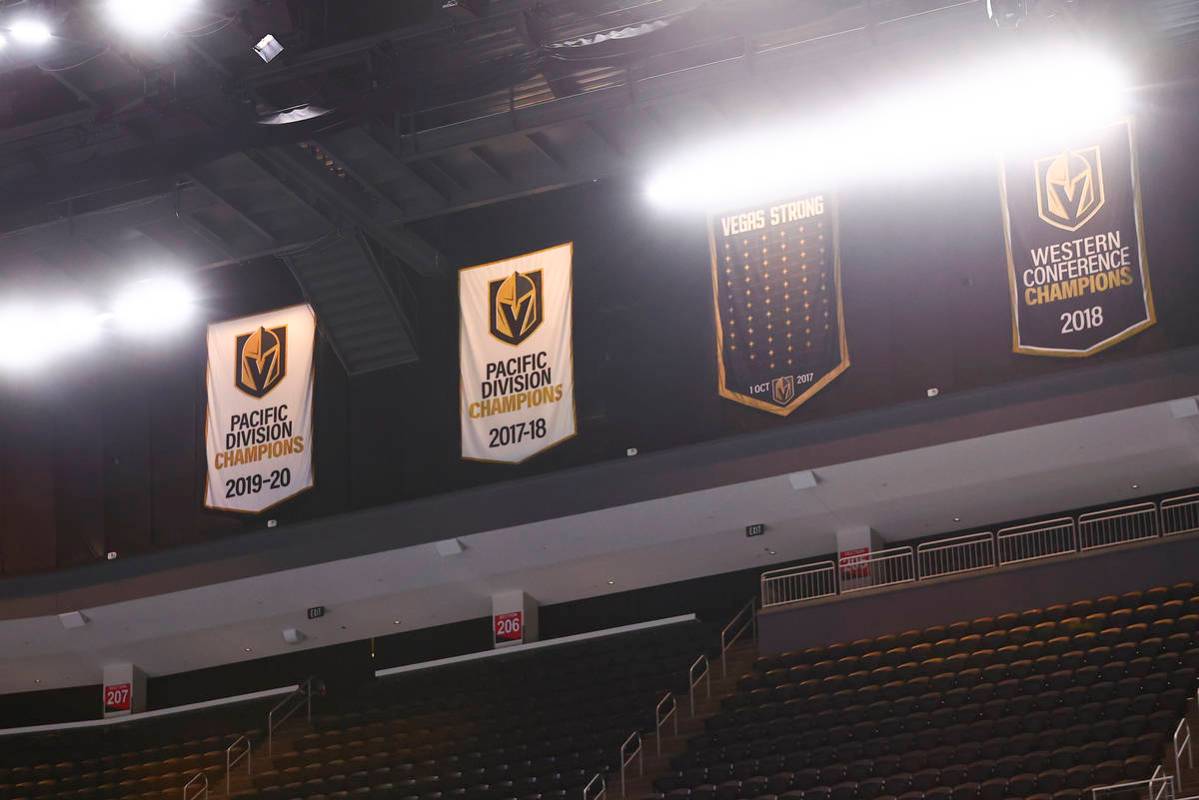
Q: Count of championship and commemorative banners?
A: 4